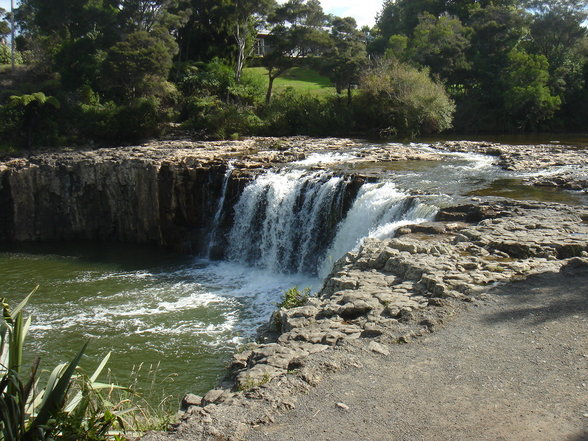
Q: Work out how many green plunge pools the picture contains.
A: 1